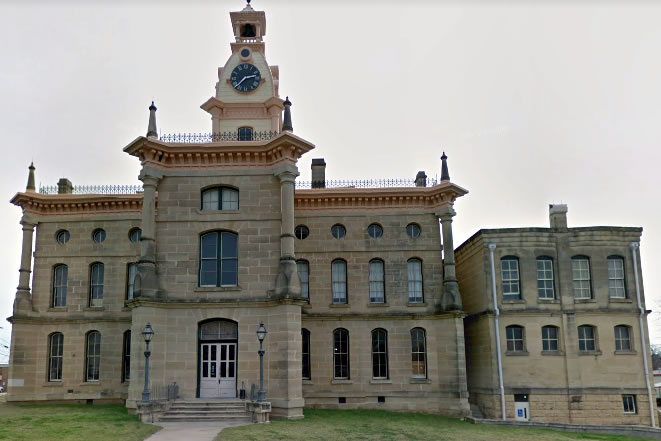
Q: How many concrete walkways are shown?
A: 1